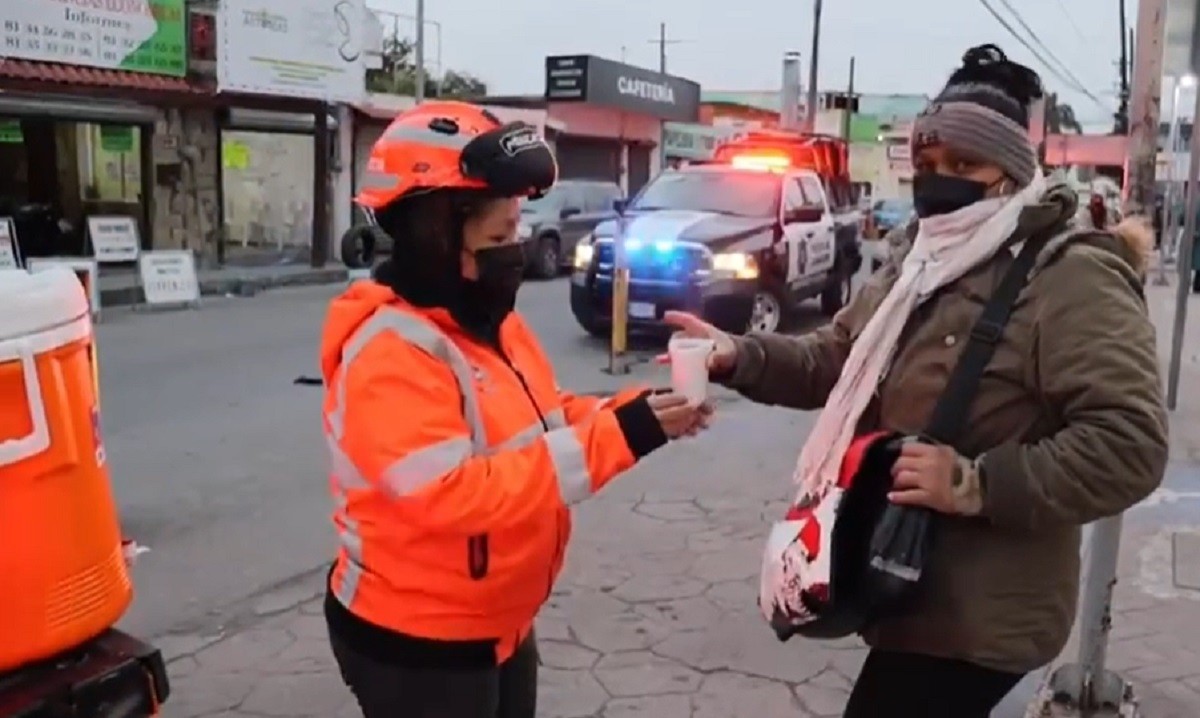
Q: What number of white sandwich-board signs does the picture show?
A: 4